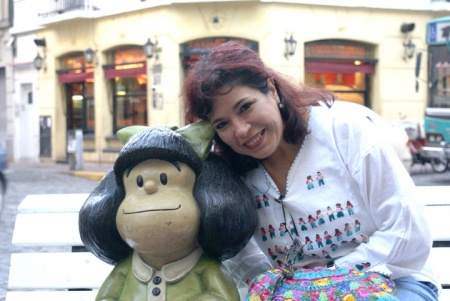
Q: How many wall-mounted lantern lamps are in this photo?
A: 5